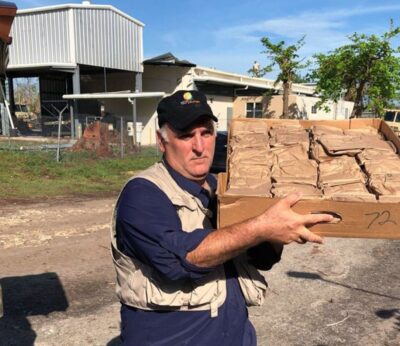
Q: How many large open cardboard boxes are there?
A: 1